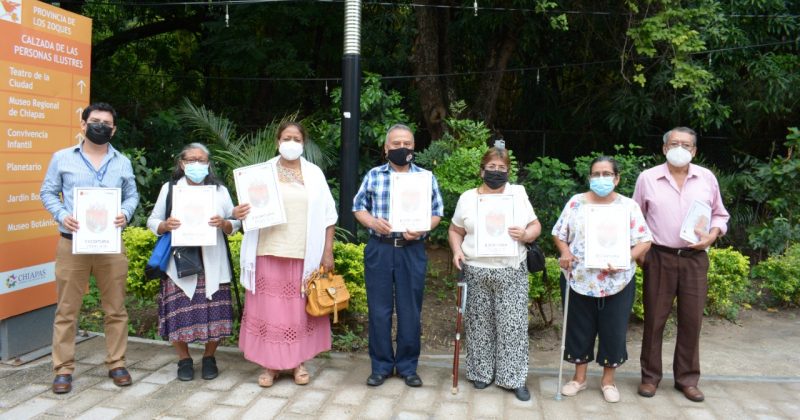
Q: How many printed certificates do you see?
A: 7